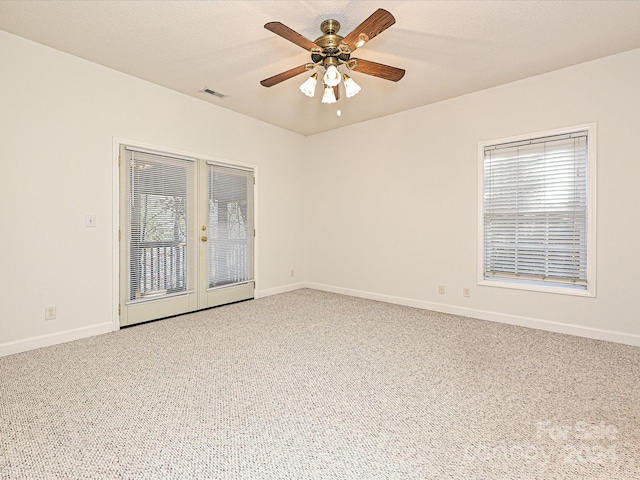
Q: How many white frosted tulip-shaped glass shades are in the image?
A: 4